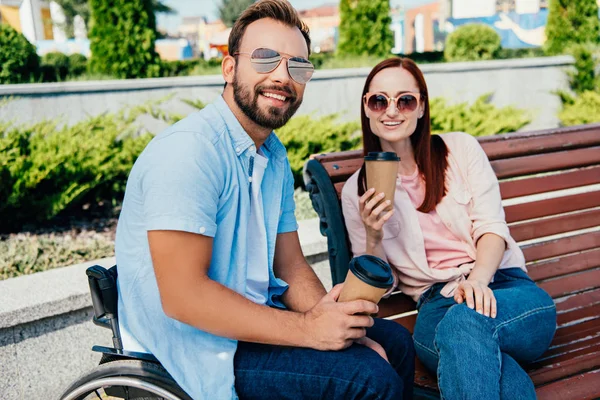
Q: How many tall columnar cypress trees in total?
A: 3